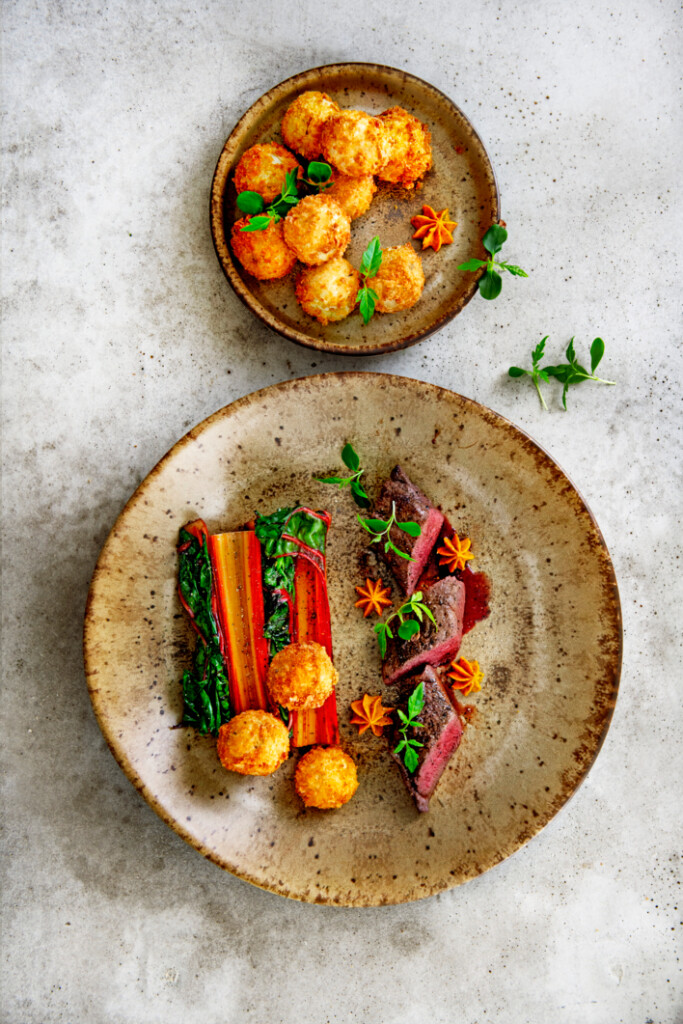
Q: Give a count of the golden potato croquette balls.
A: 12